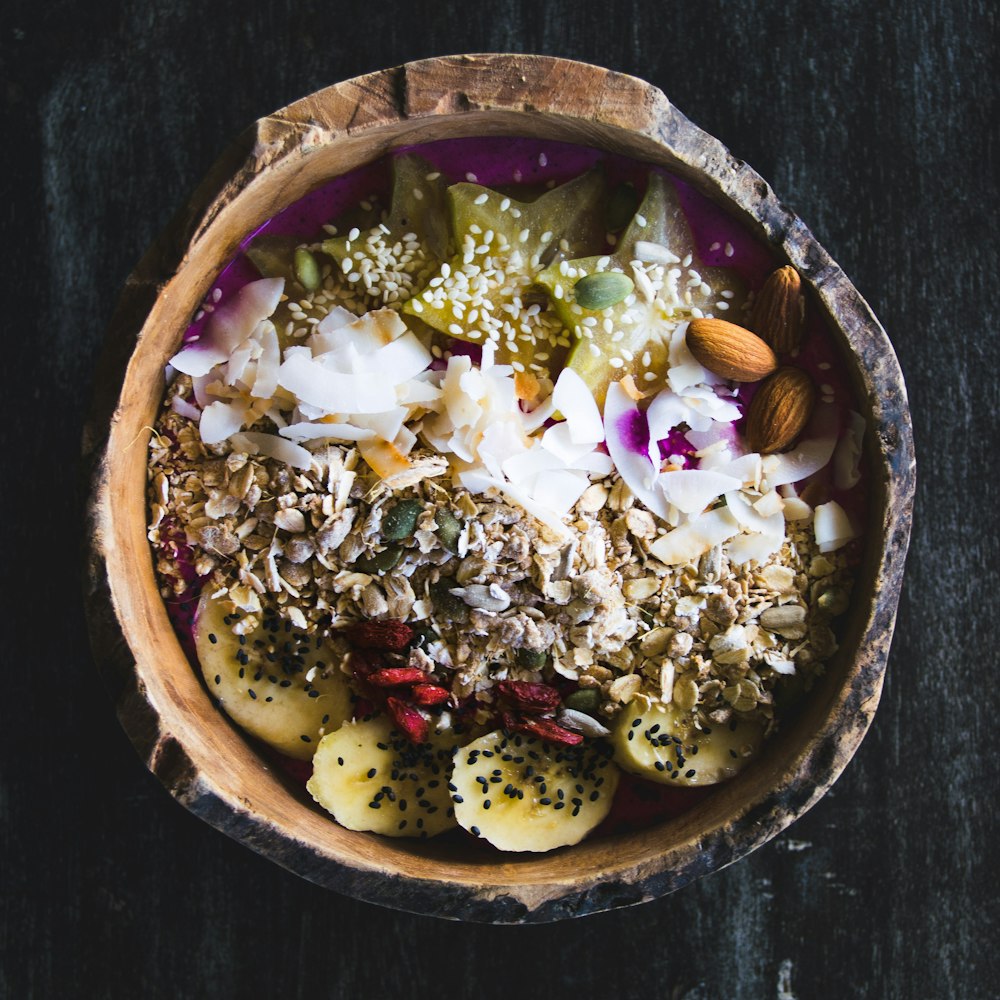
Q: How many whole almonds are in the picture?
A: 3